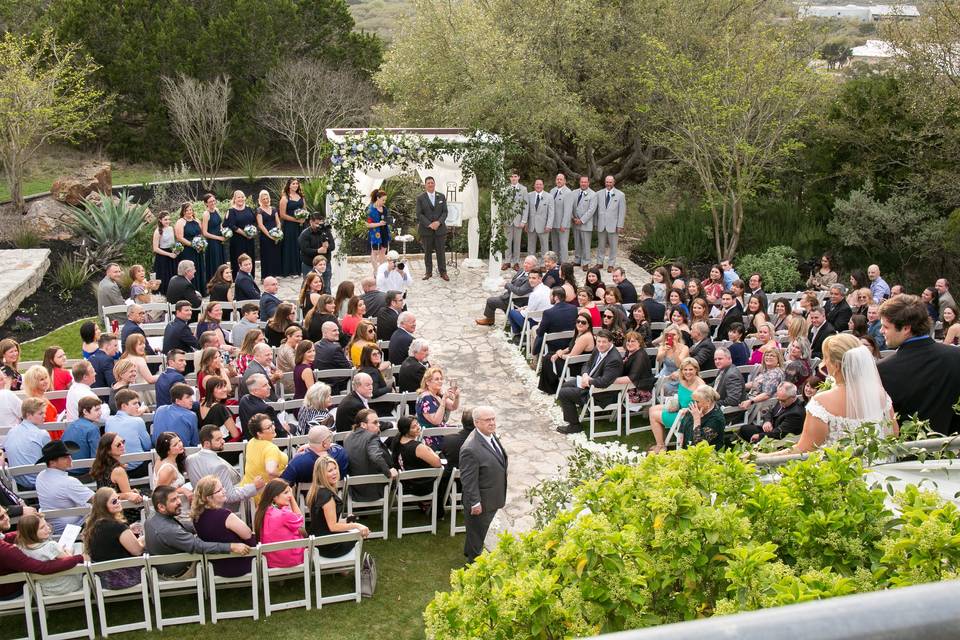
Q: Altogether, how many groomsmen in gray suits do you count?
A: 5